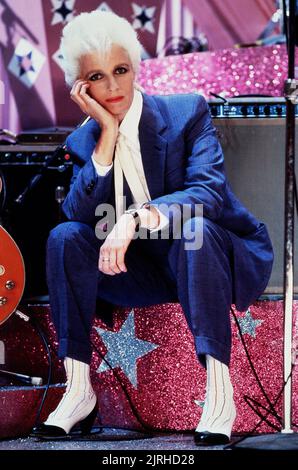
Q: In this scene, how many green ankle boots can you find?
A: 0